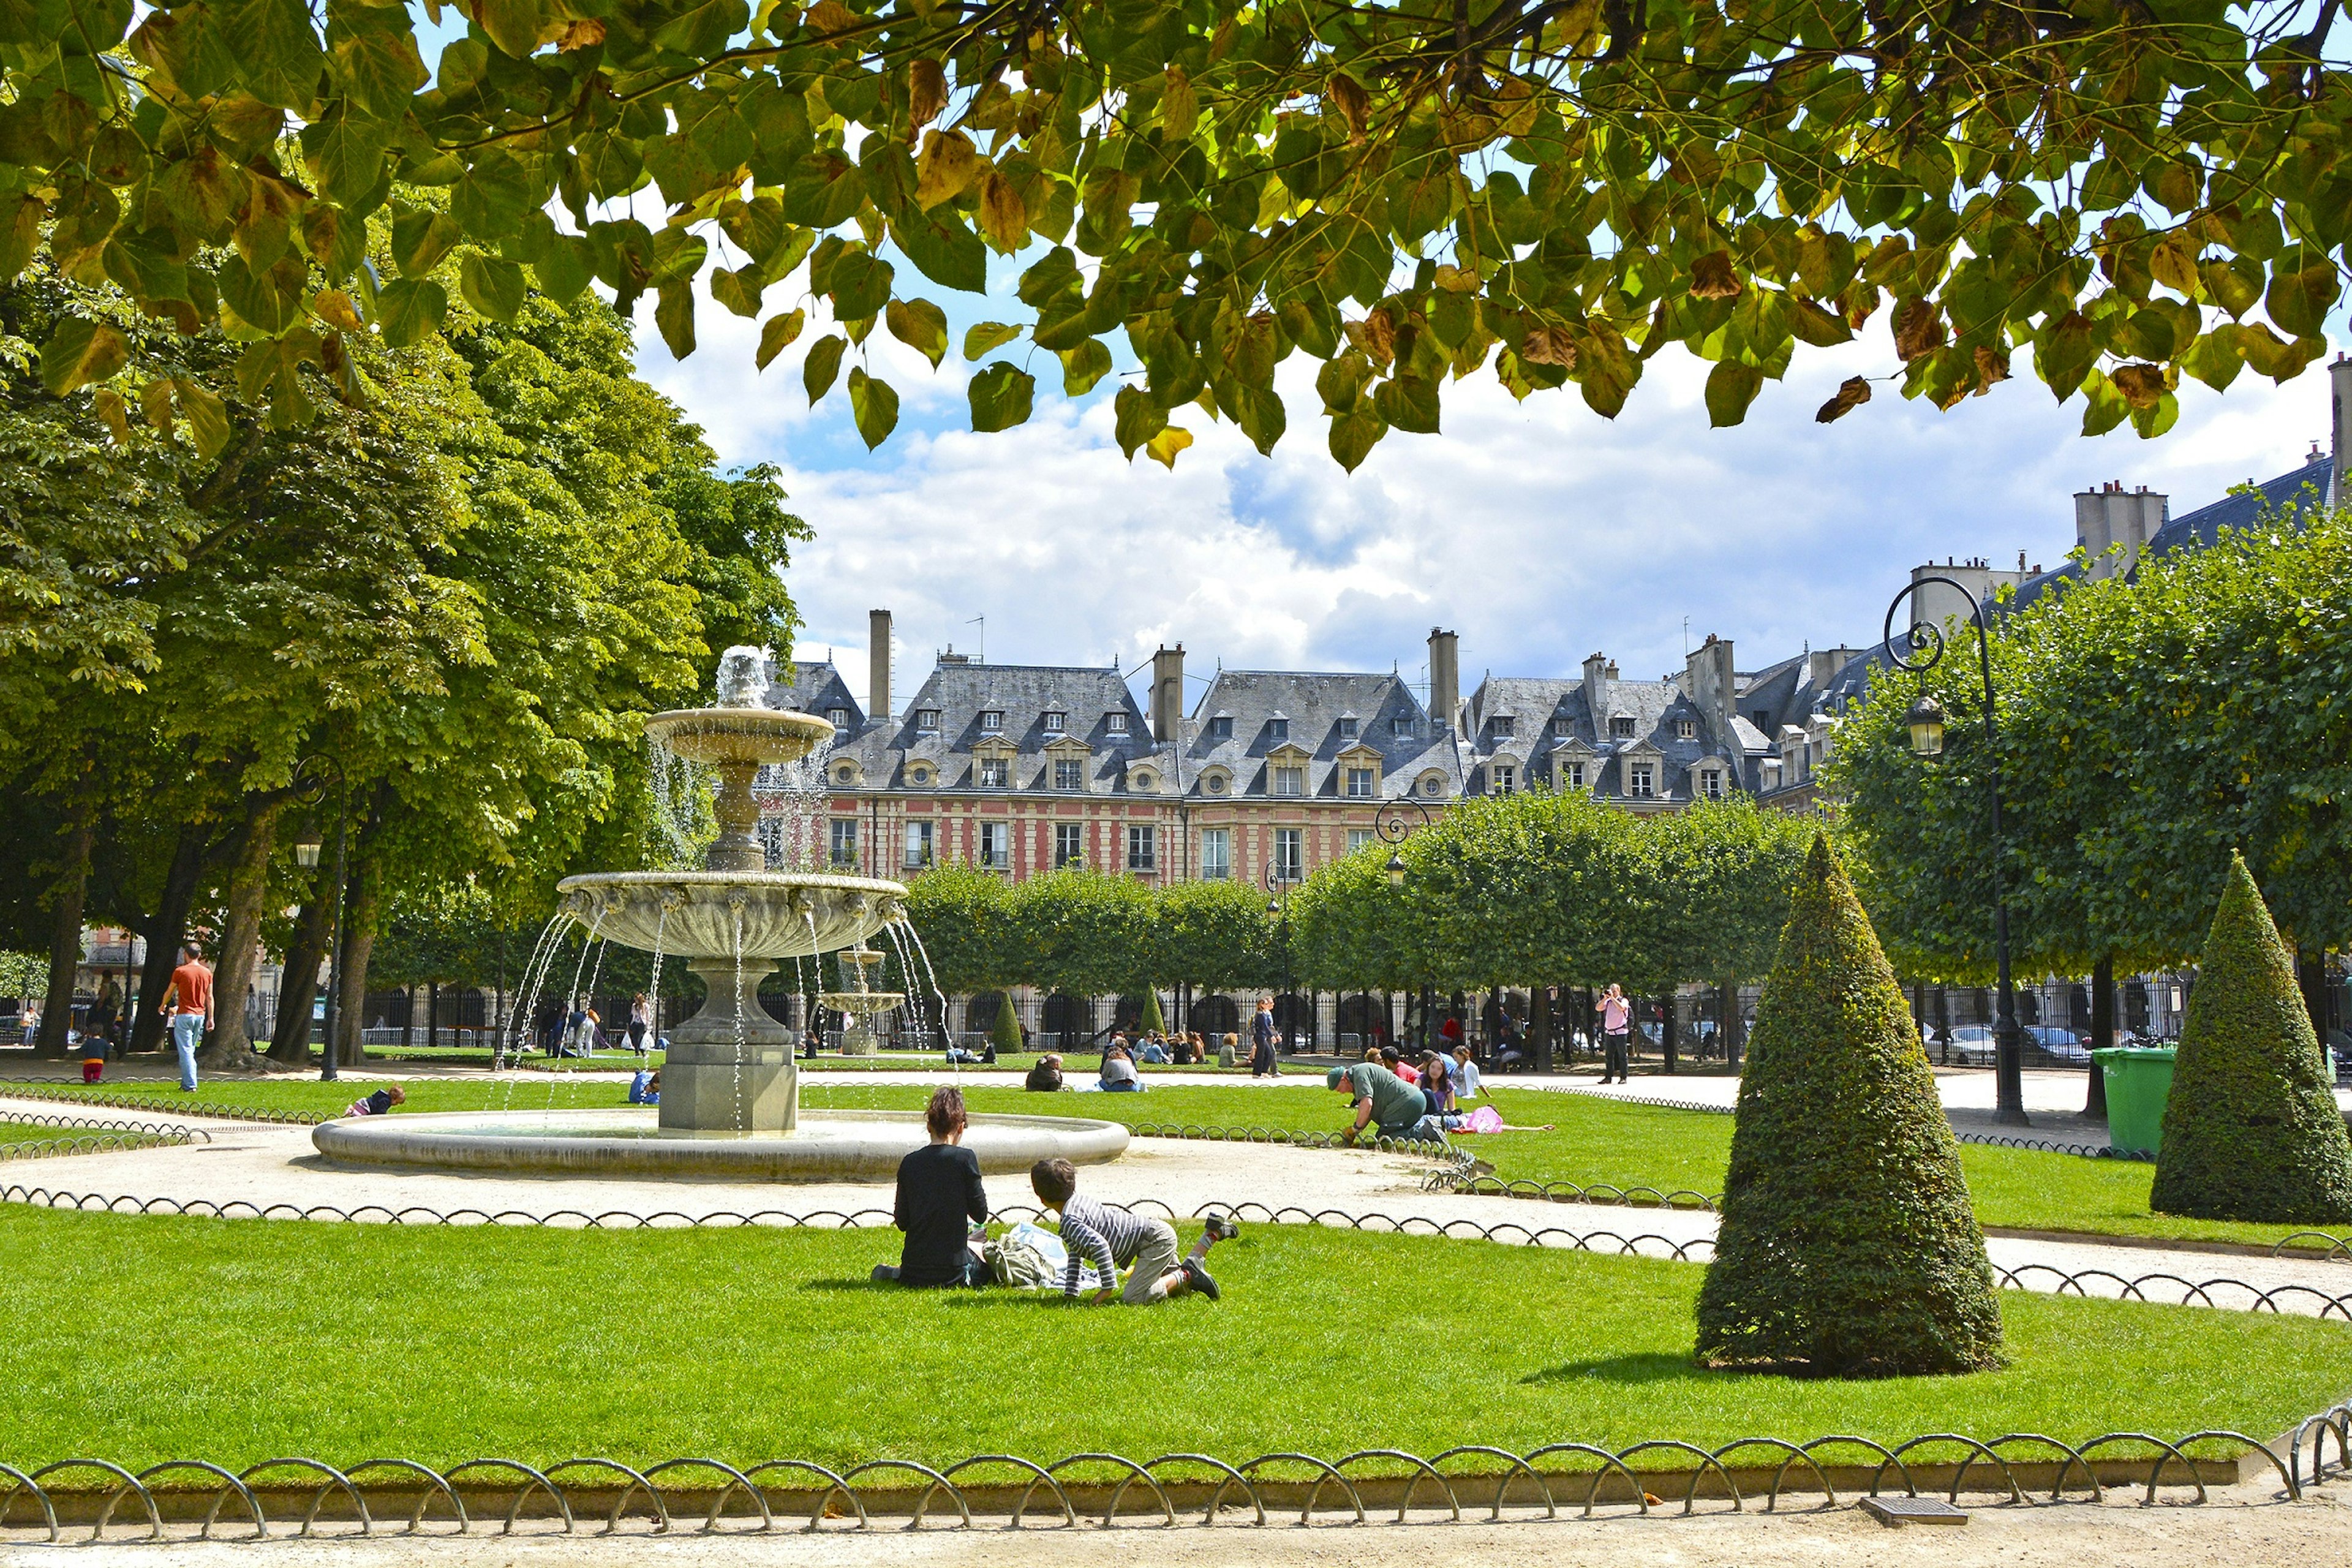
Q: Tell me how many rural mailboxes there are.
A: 0